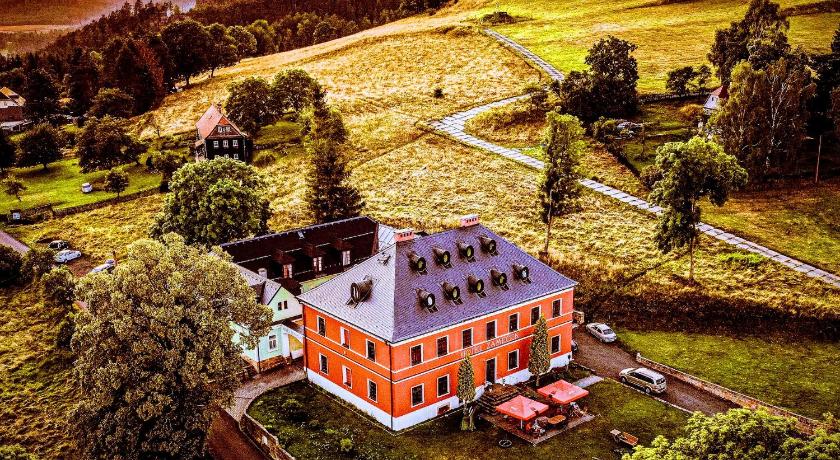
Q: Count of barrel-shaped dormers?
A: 10